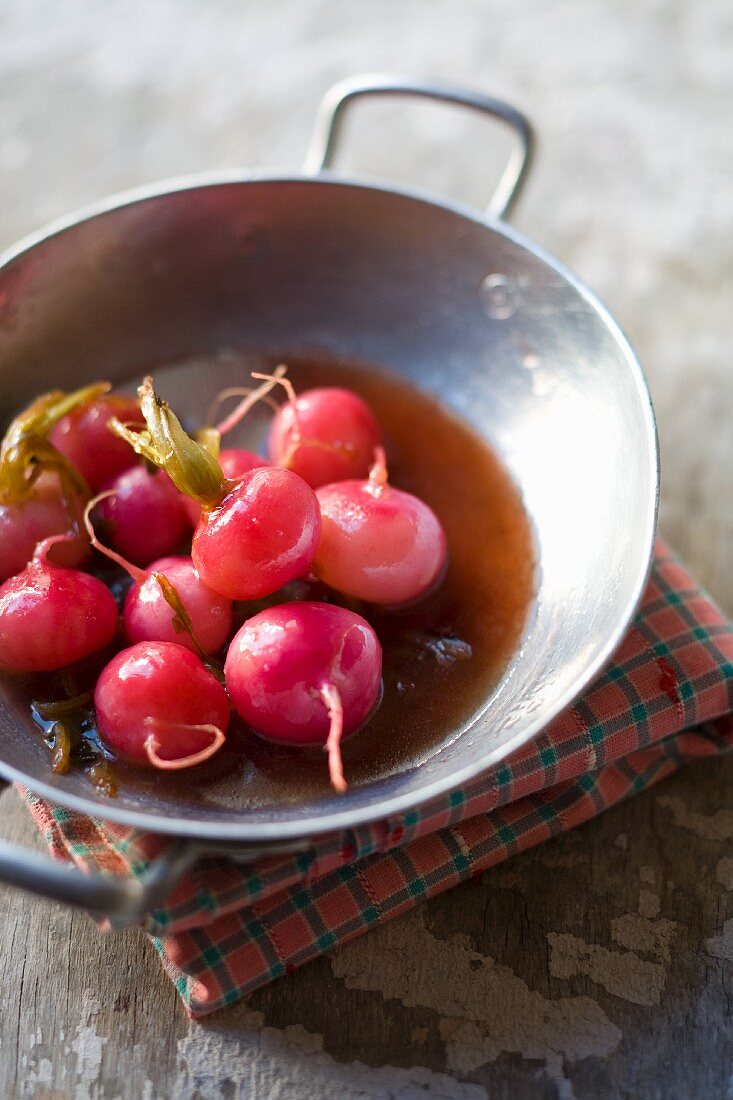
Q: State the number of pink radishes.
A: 11